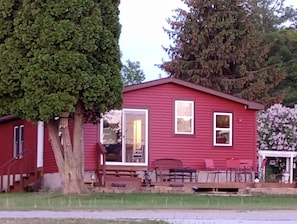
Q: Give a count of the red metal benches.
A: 1